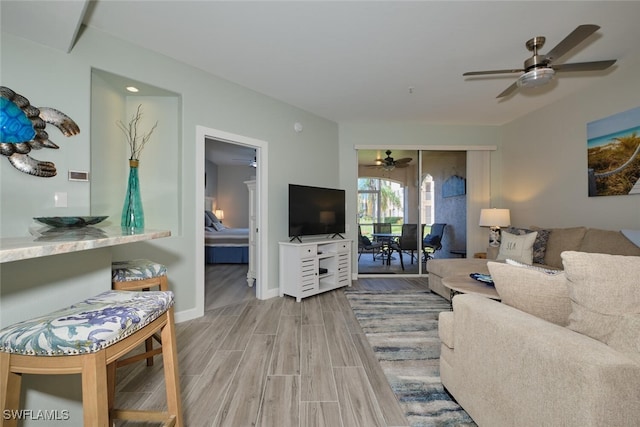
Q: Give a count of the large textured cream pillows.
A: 2